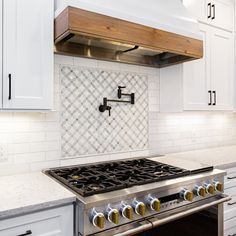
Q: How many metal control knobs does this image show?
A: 9